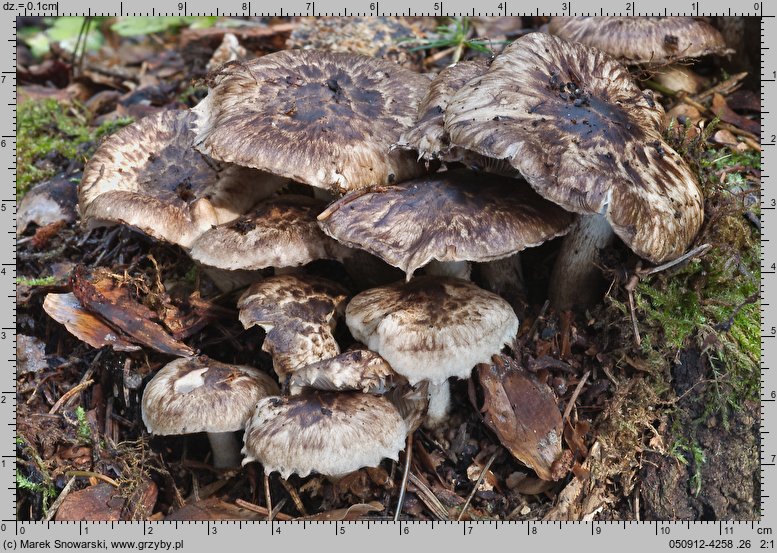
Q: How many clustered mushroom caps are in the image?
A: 12